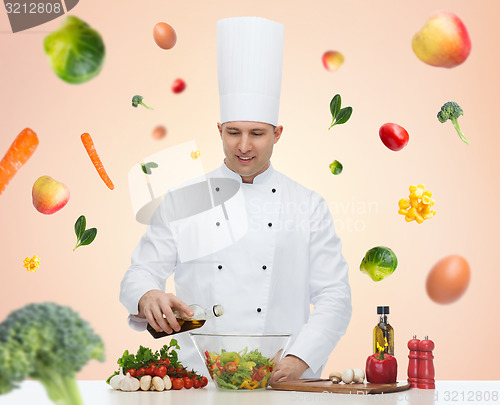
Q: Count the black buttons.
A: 7